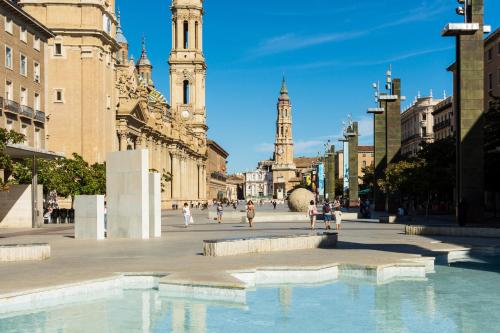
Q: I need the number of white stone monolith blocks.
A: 3